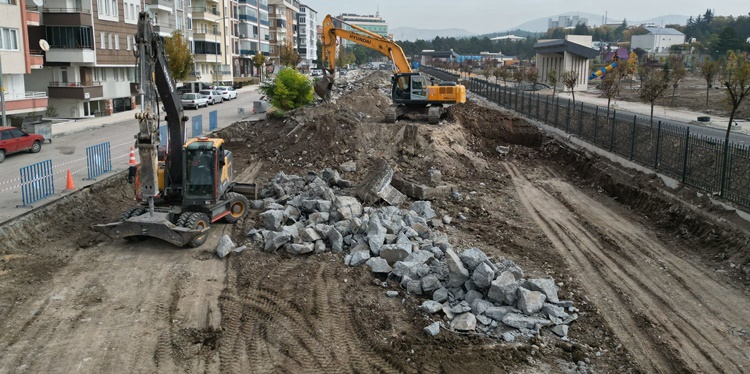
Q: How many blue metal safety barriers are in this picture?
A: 5